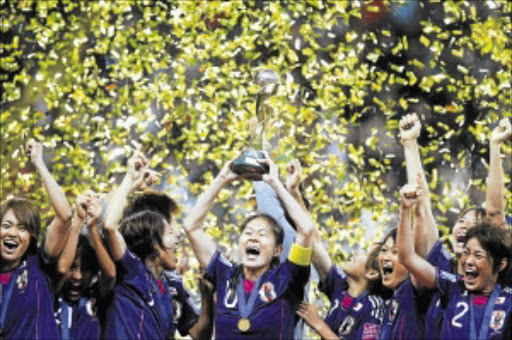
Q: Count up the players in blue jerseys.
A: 9